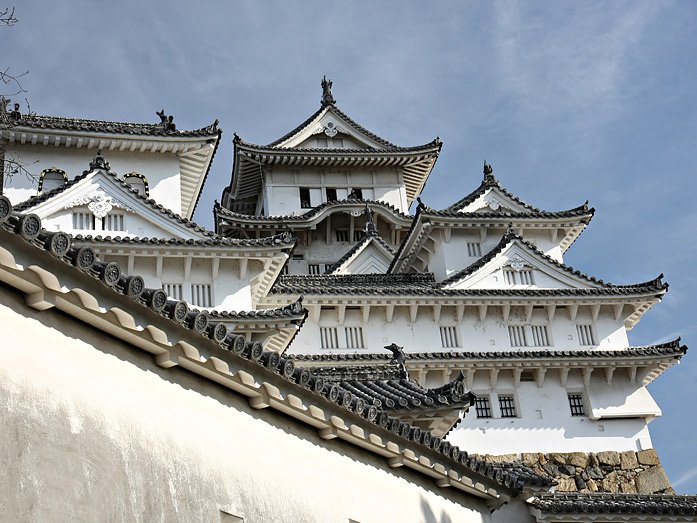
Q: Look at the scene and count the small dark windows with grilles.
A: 3